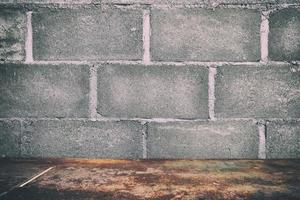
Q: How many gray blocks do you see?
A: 11